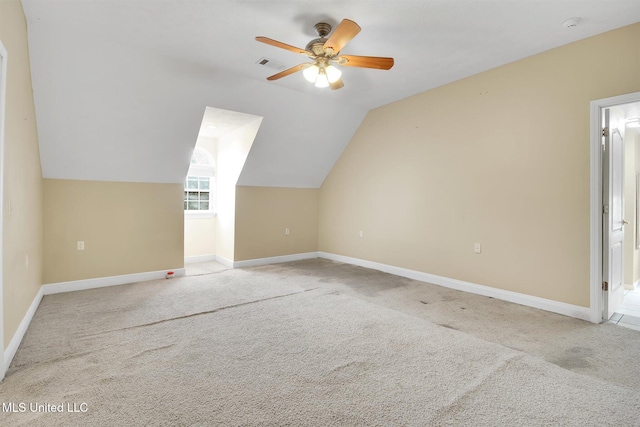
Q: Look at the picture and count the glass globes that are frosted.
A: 3